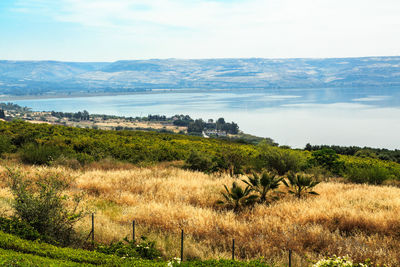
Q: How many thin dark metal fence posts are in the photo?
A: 5